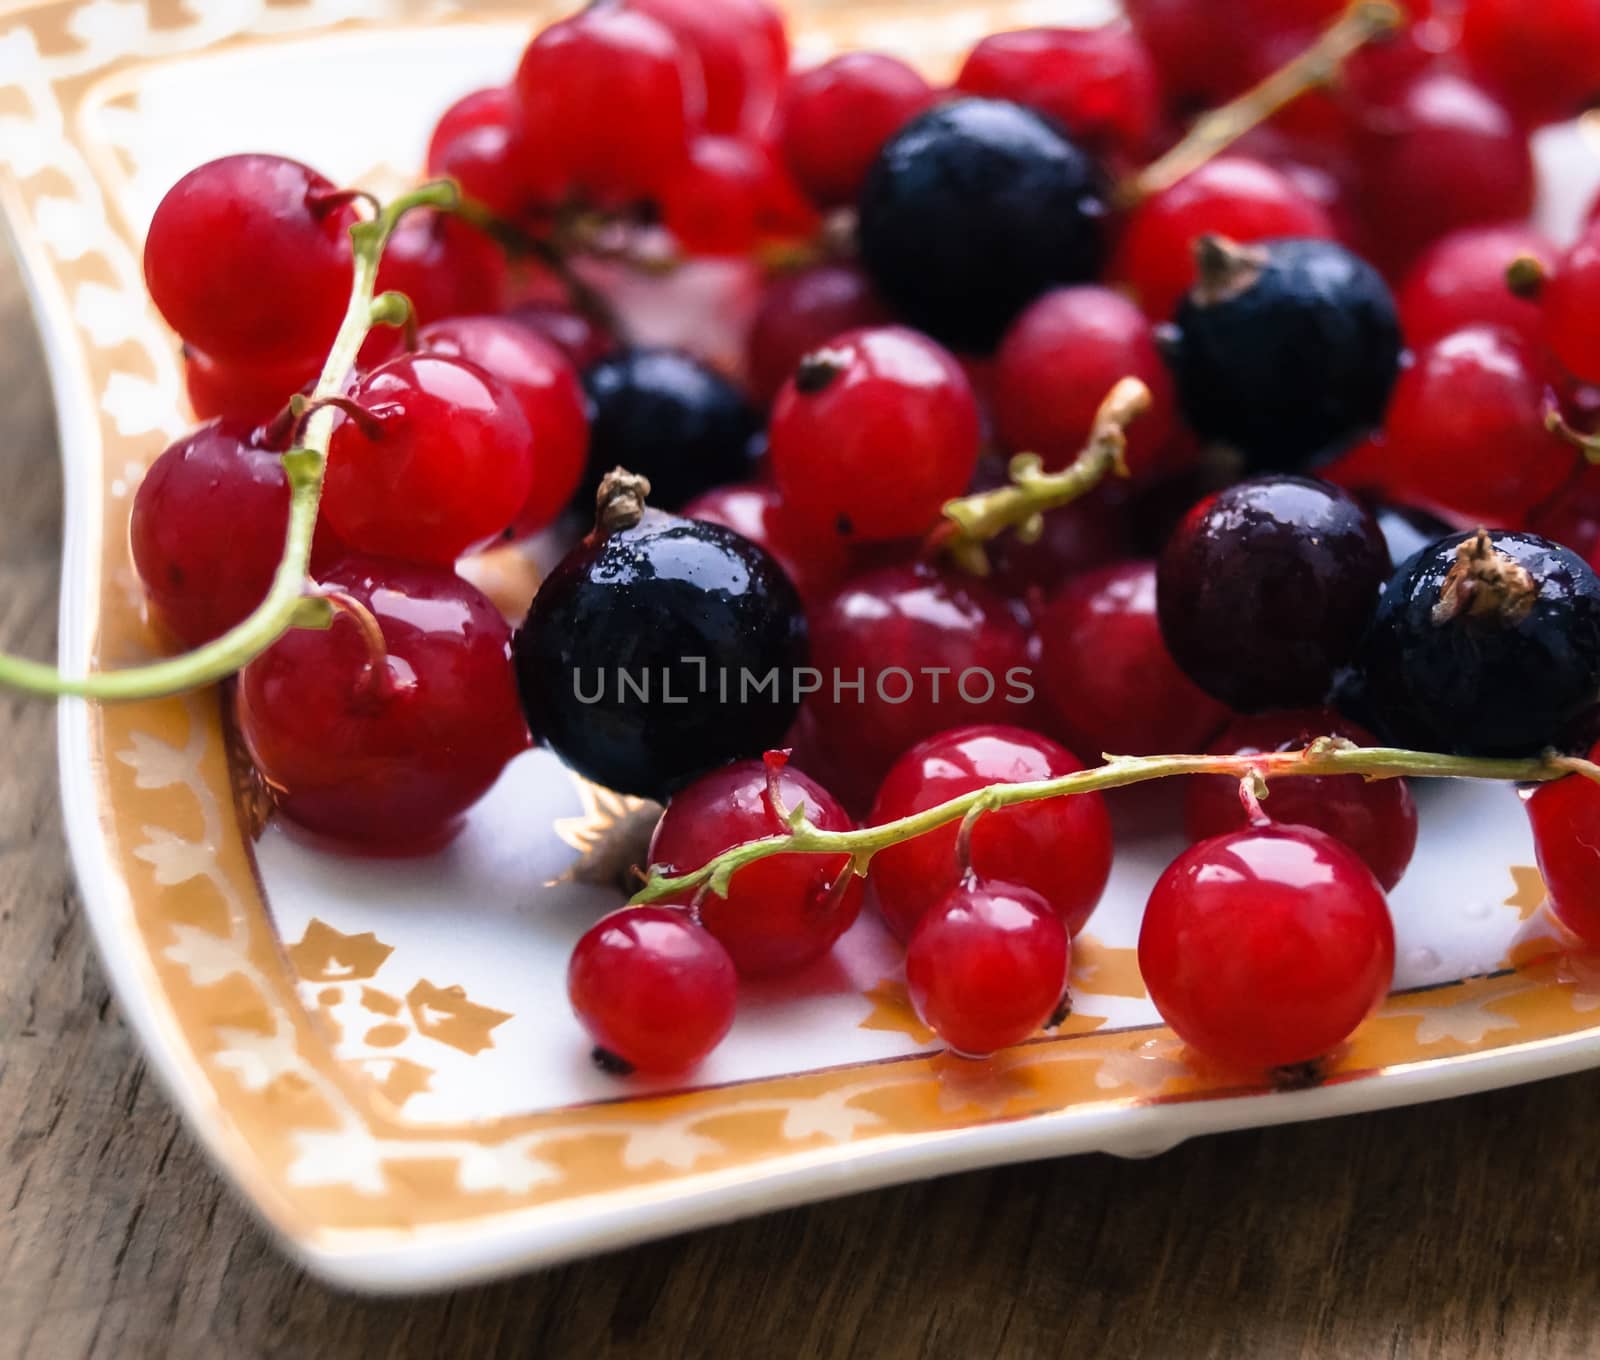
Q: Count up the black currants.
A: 6